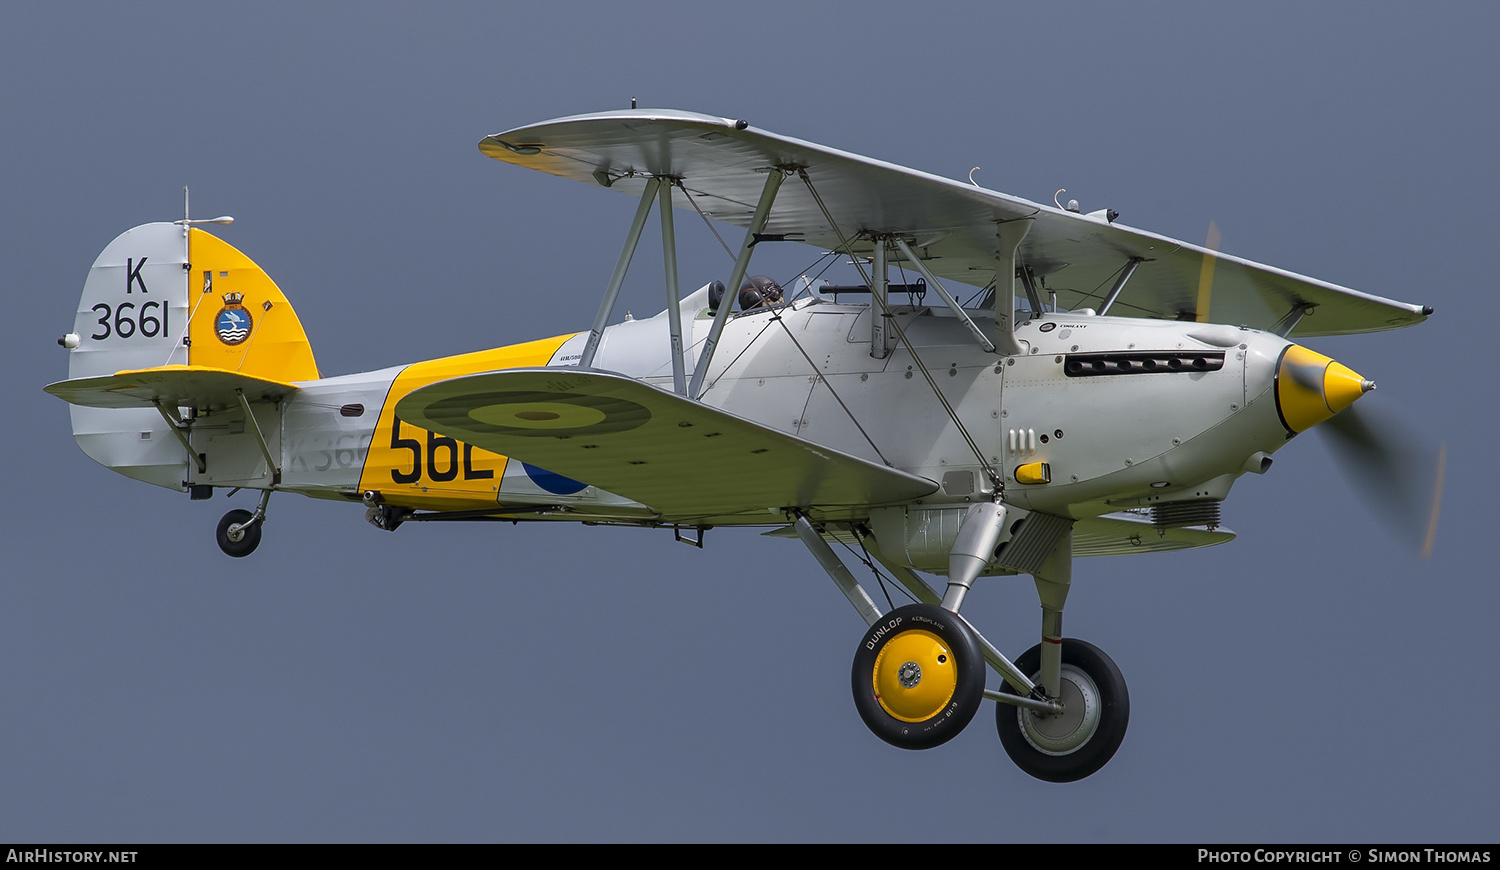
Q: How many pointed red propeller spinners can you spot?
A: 0